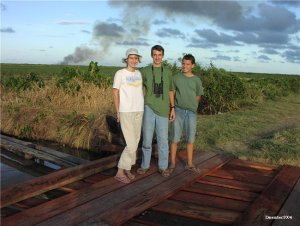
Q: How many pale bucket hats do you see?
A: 1